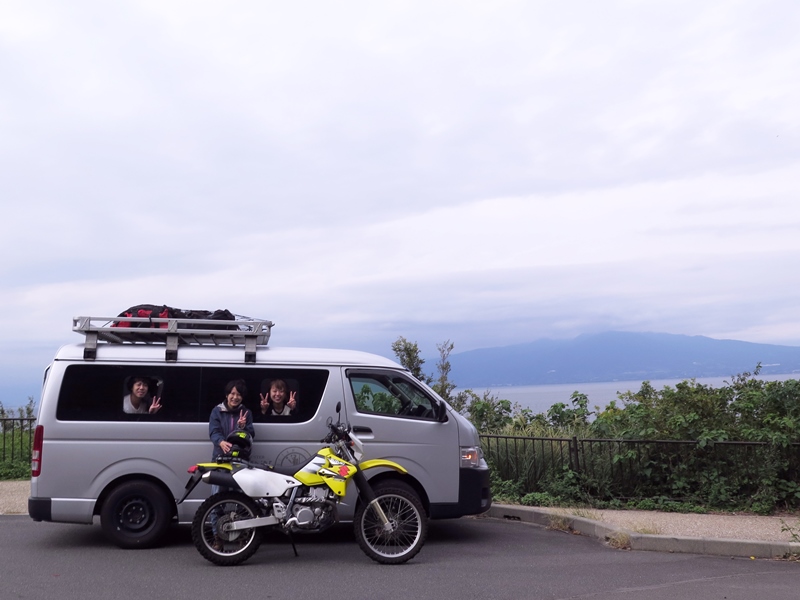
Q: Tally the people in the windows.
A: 2